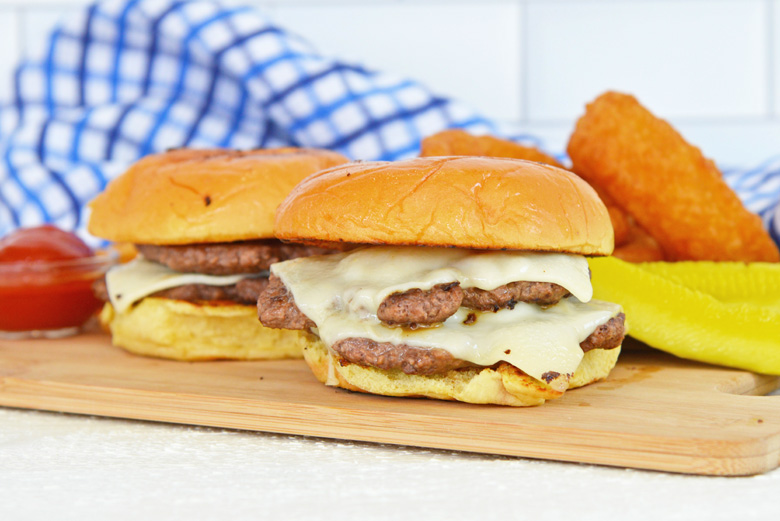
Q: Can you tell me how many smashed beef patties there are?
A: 4